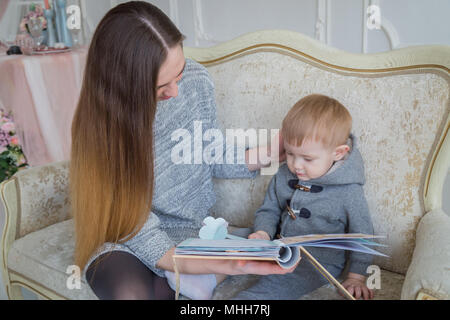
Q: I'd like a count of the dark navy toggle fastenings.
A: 2